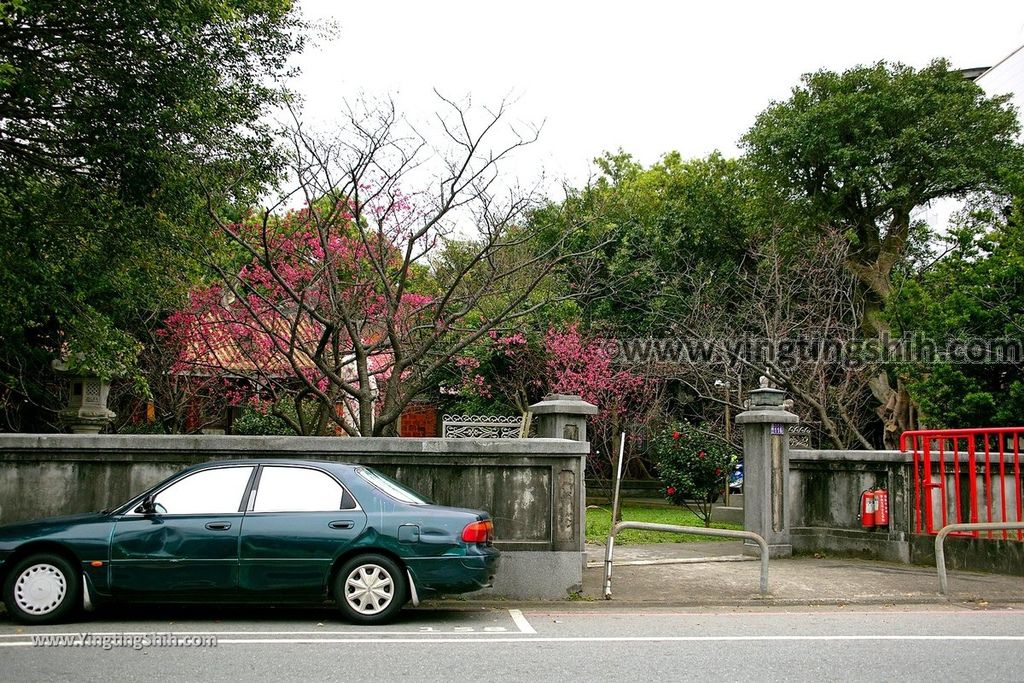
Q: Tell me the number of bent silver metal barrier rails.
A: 2